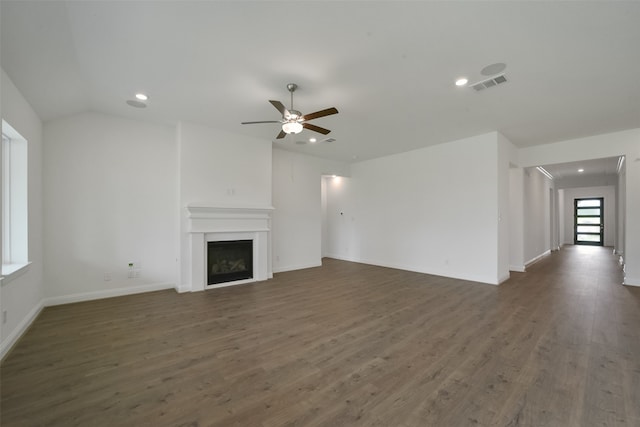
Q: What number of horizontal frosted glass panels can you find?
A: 5